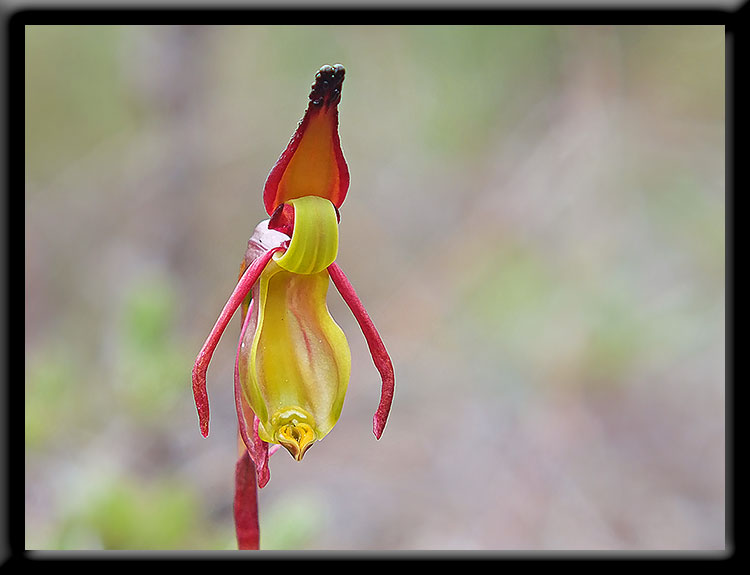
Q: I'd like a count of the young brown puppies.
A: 0